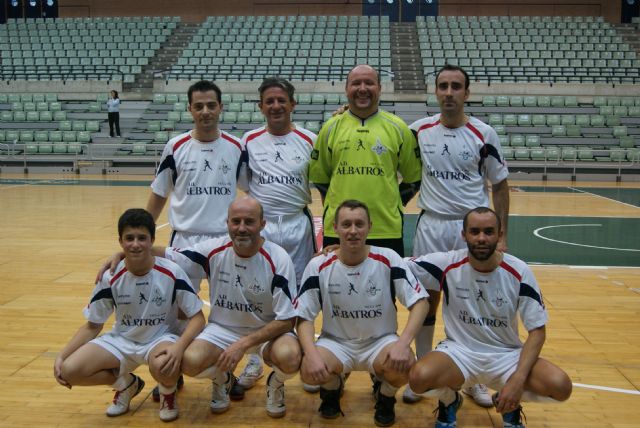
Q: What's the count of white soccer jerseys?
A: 7